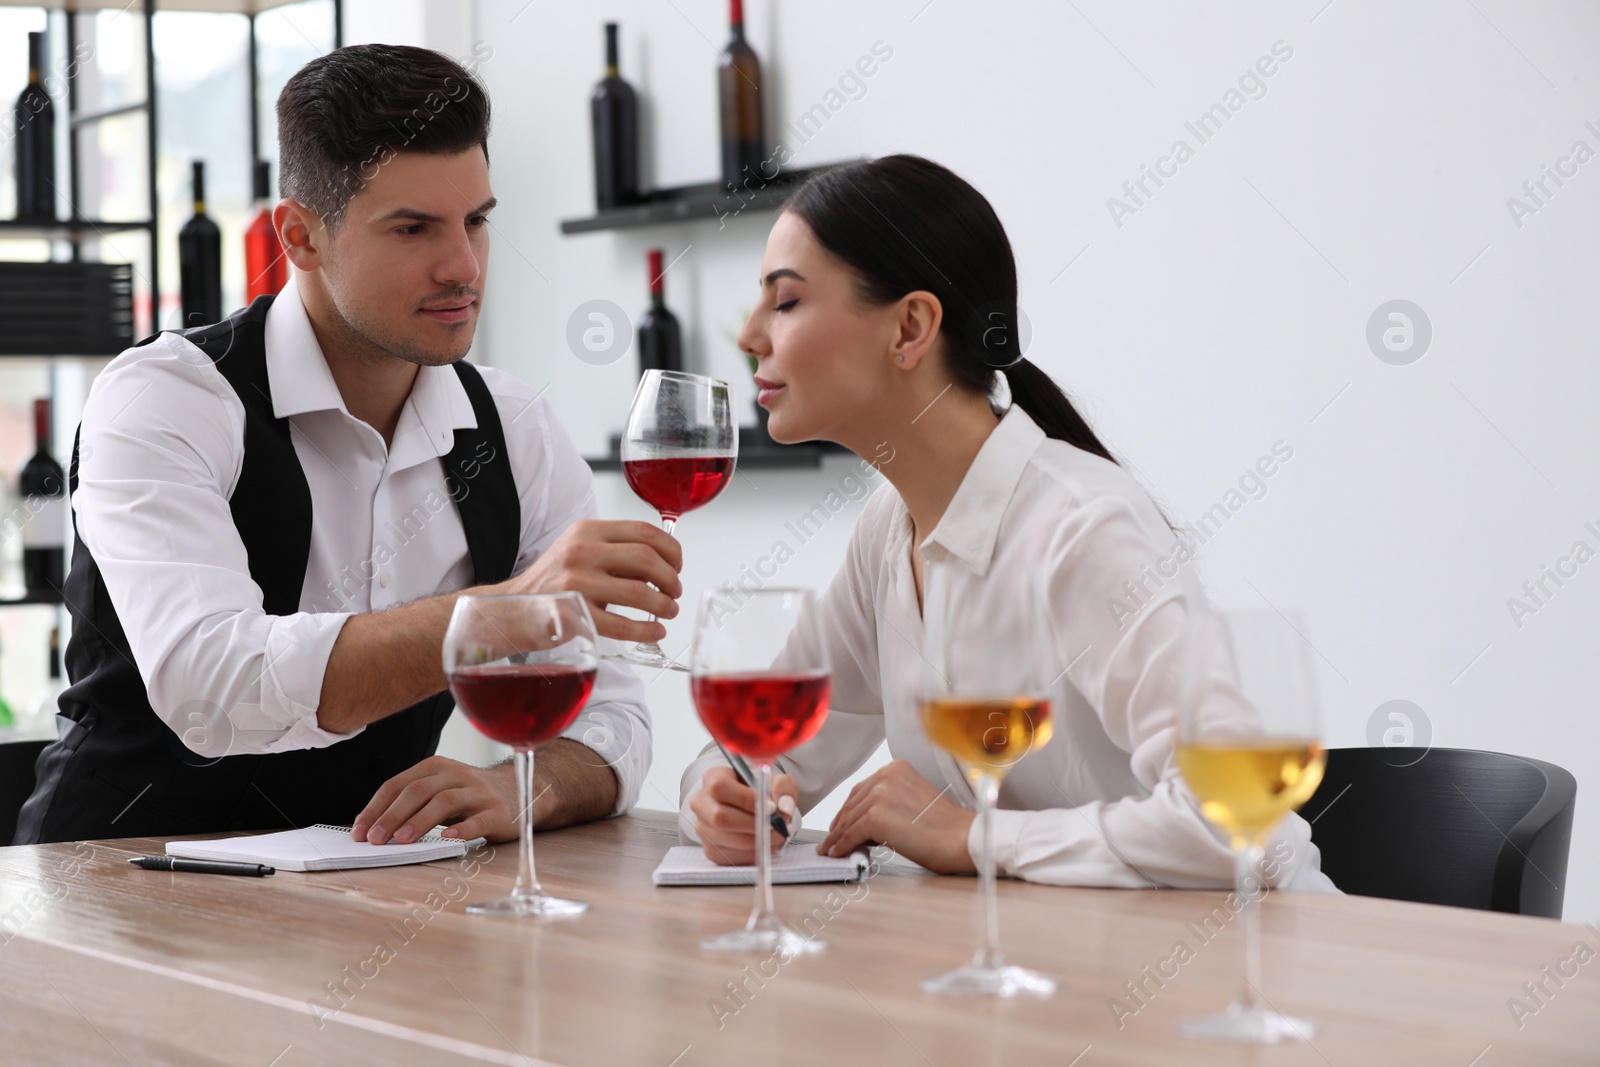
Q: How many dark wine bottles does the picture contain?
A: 6